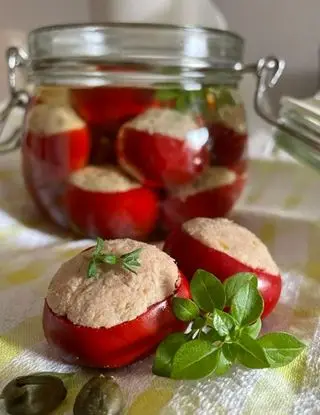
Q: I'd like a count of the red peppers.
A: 8